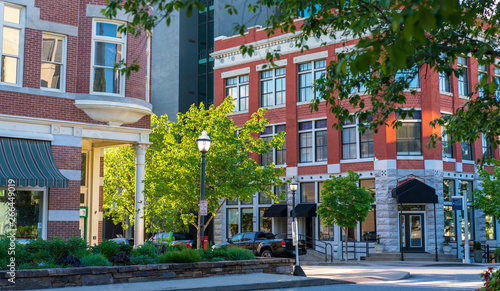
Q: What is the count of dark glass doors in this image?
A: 1